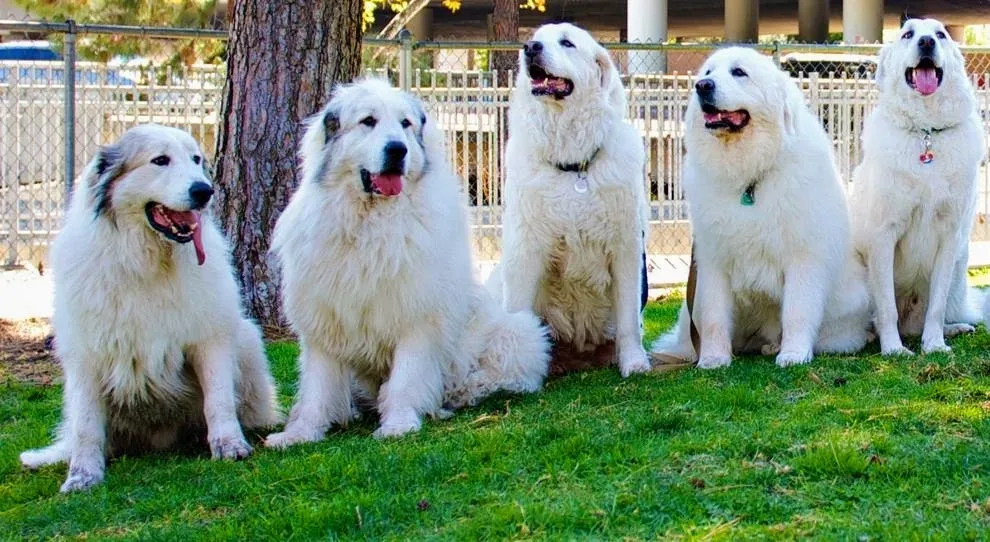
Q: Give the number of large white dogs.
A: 5